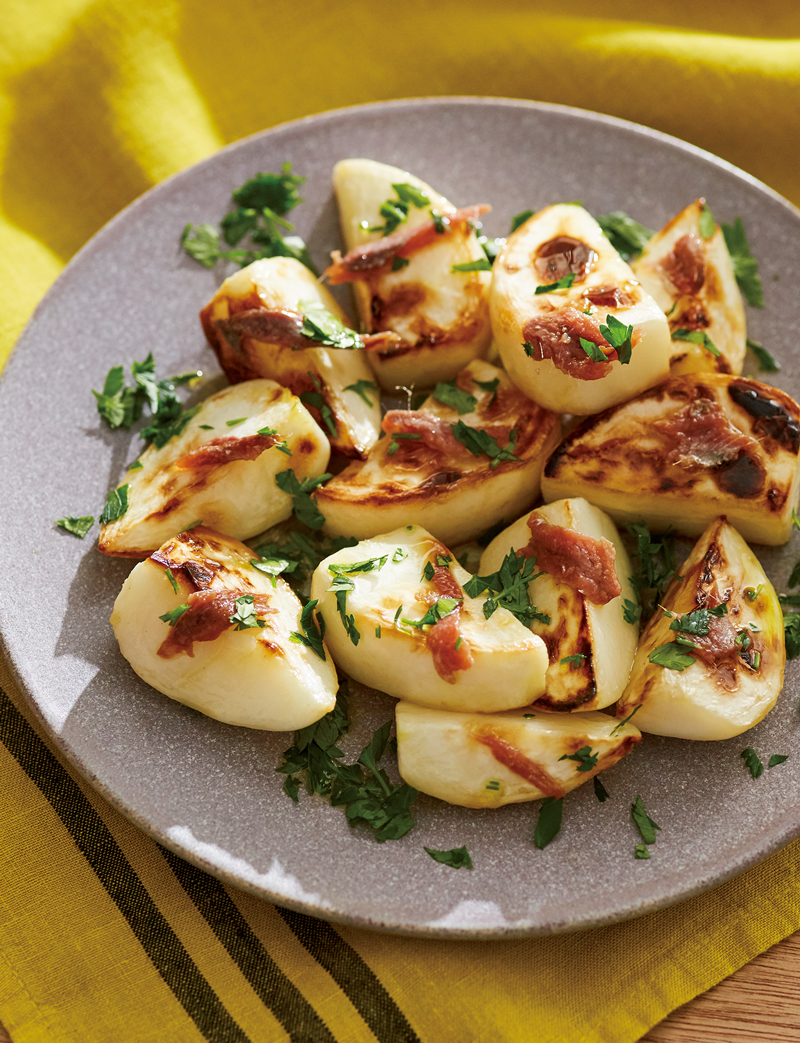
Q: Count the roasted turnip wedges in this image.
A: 12